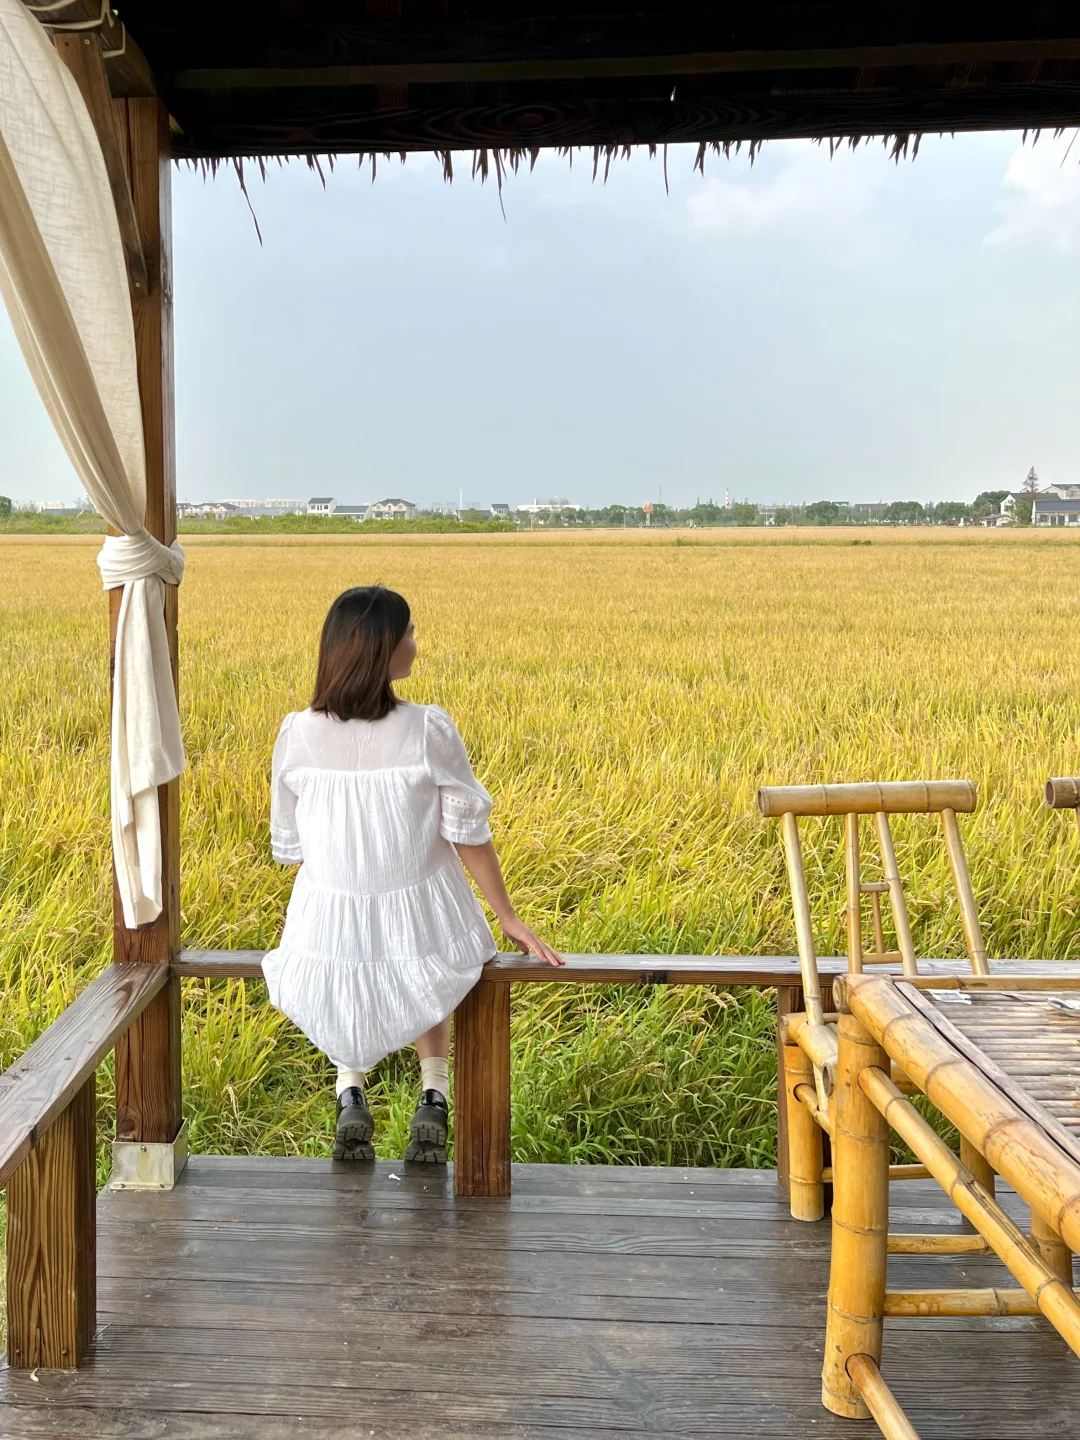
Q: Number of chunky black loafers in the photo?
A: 2